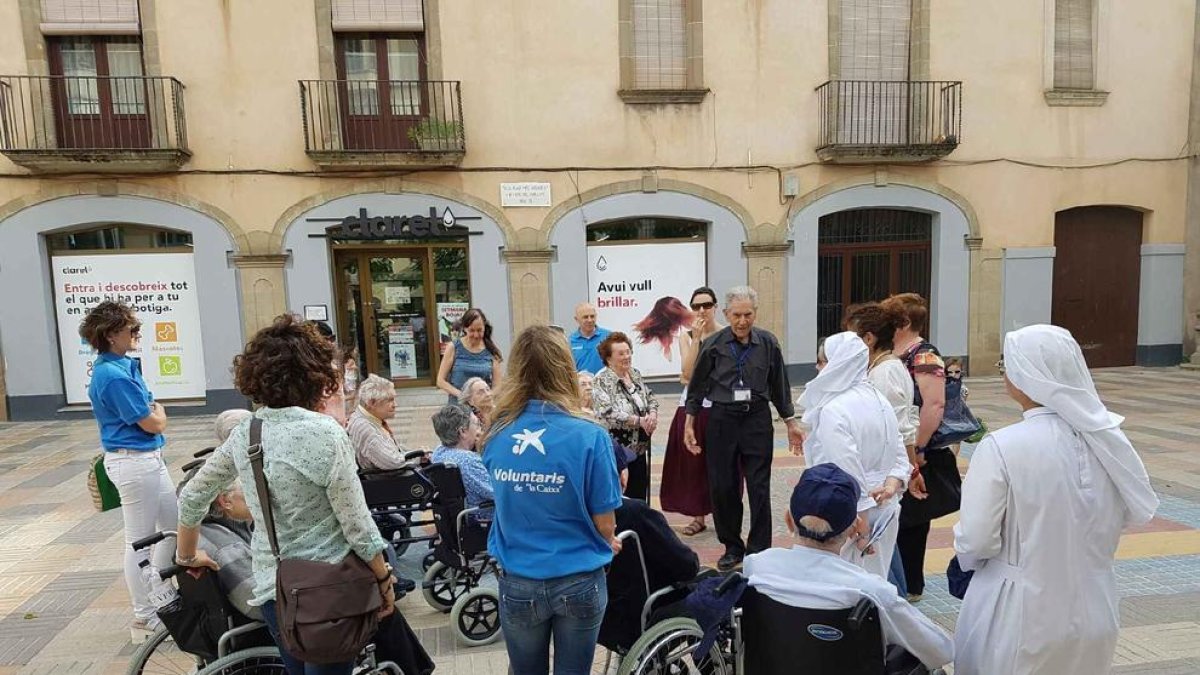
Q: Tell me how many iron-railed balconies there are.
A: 3